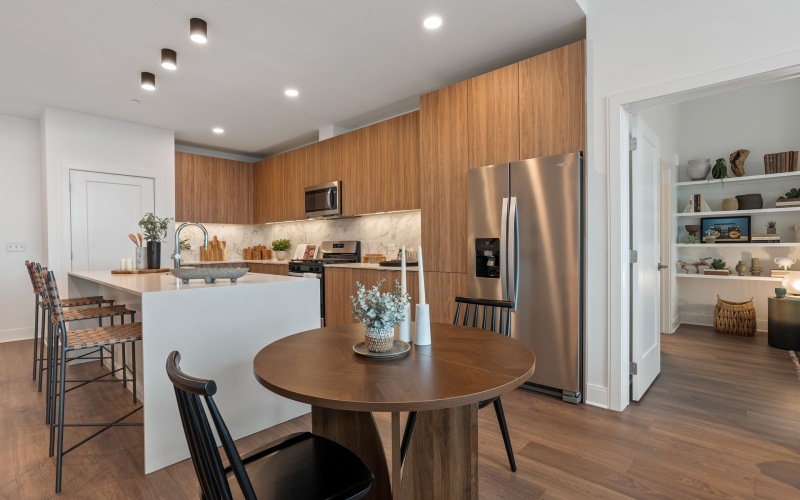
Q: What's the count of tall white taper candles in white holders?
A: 2